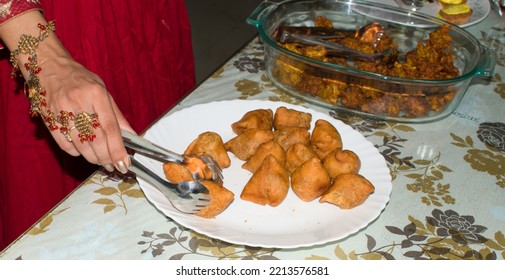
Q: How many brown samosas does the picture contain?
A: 14